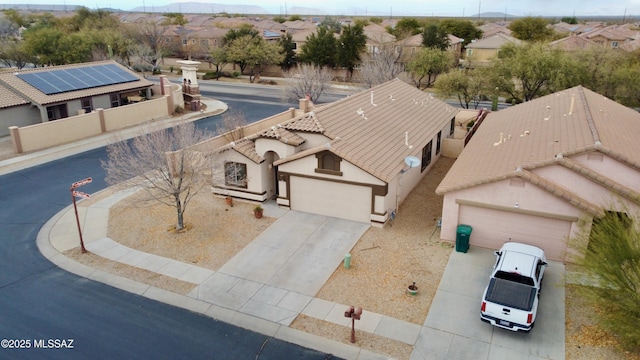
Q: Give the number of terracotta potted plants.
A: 2